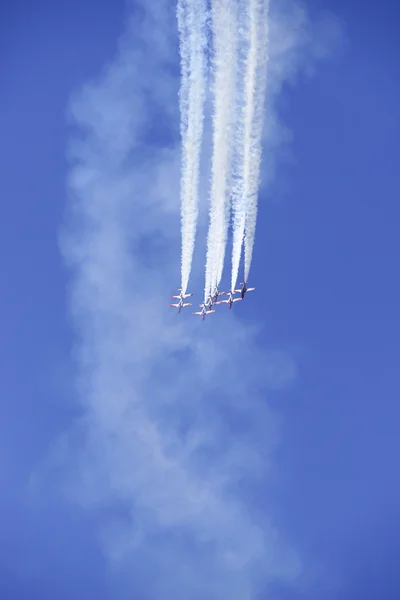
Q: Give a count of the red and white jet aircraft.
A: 7